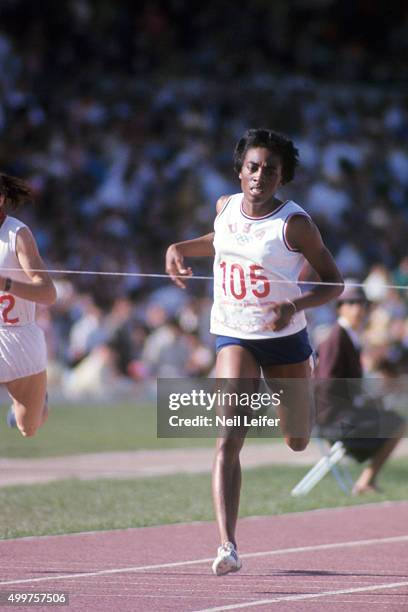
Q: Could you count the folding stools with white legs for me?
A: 1